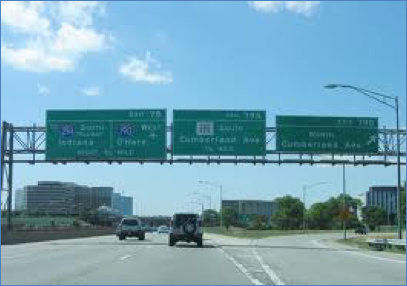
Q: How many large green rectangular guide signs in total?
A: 3